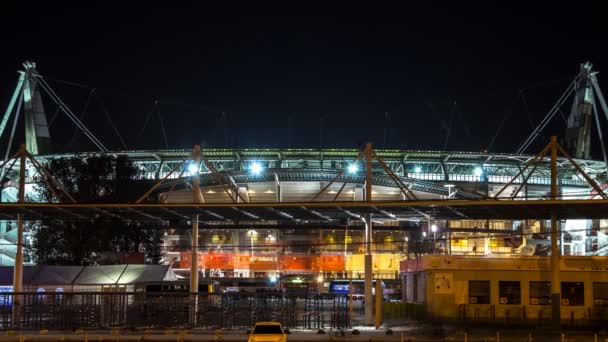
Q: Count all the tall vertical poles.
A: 4